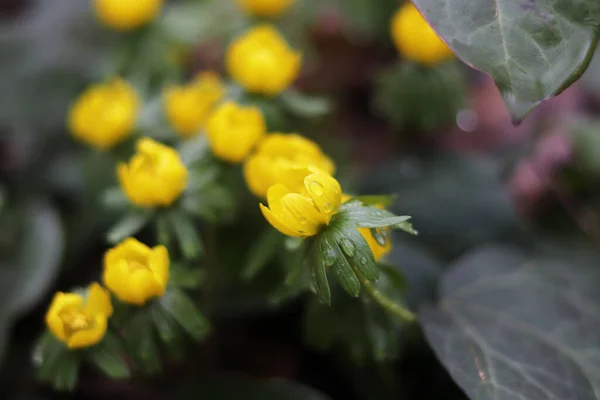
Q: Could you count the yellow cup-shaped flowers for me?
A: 13